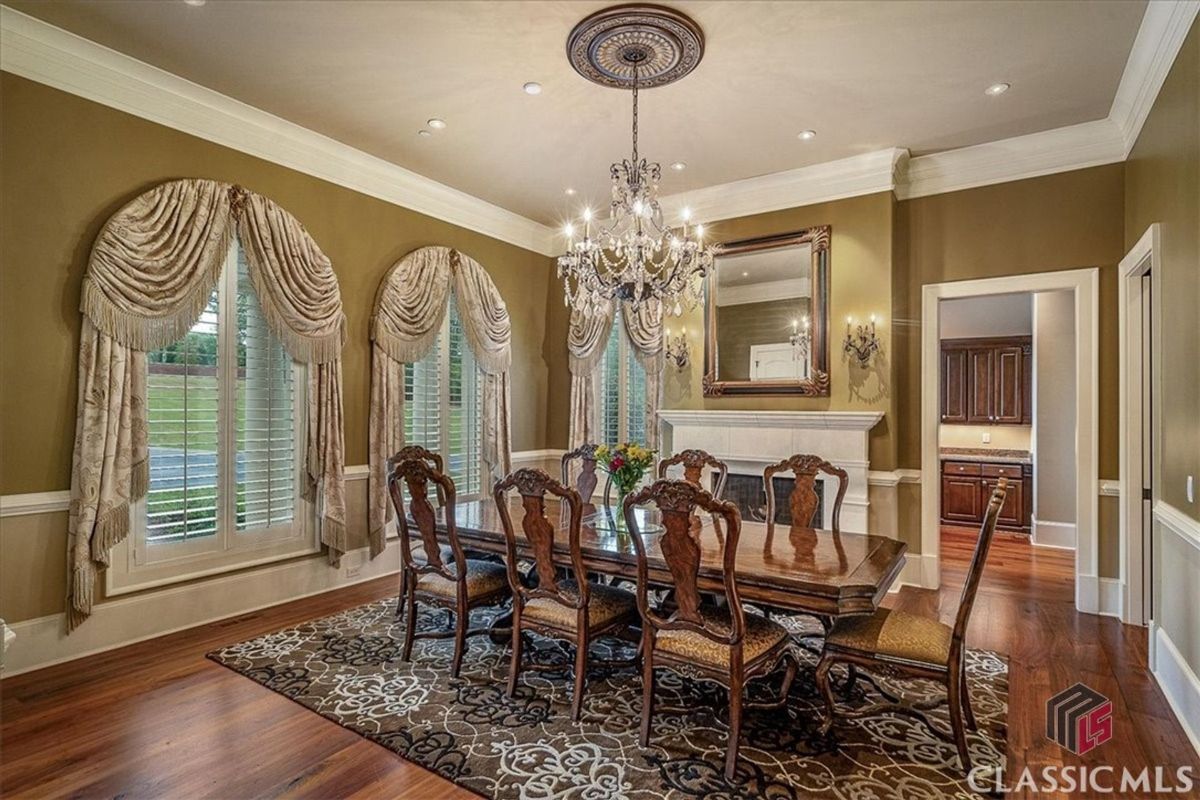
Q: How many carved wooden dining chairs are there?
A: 8